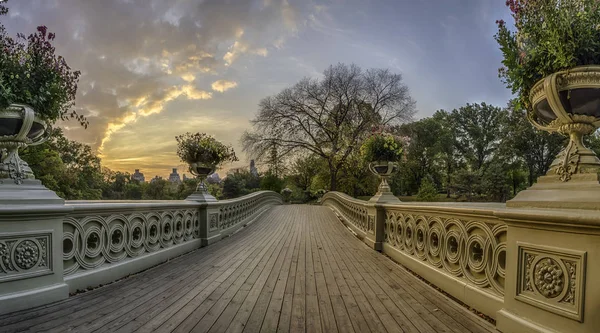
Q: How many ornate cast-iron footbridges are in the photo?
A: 1